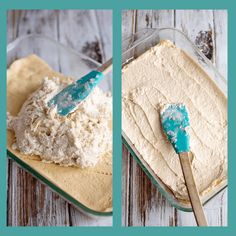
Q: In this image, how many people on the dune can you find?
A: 0